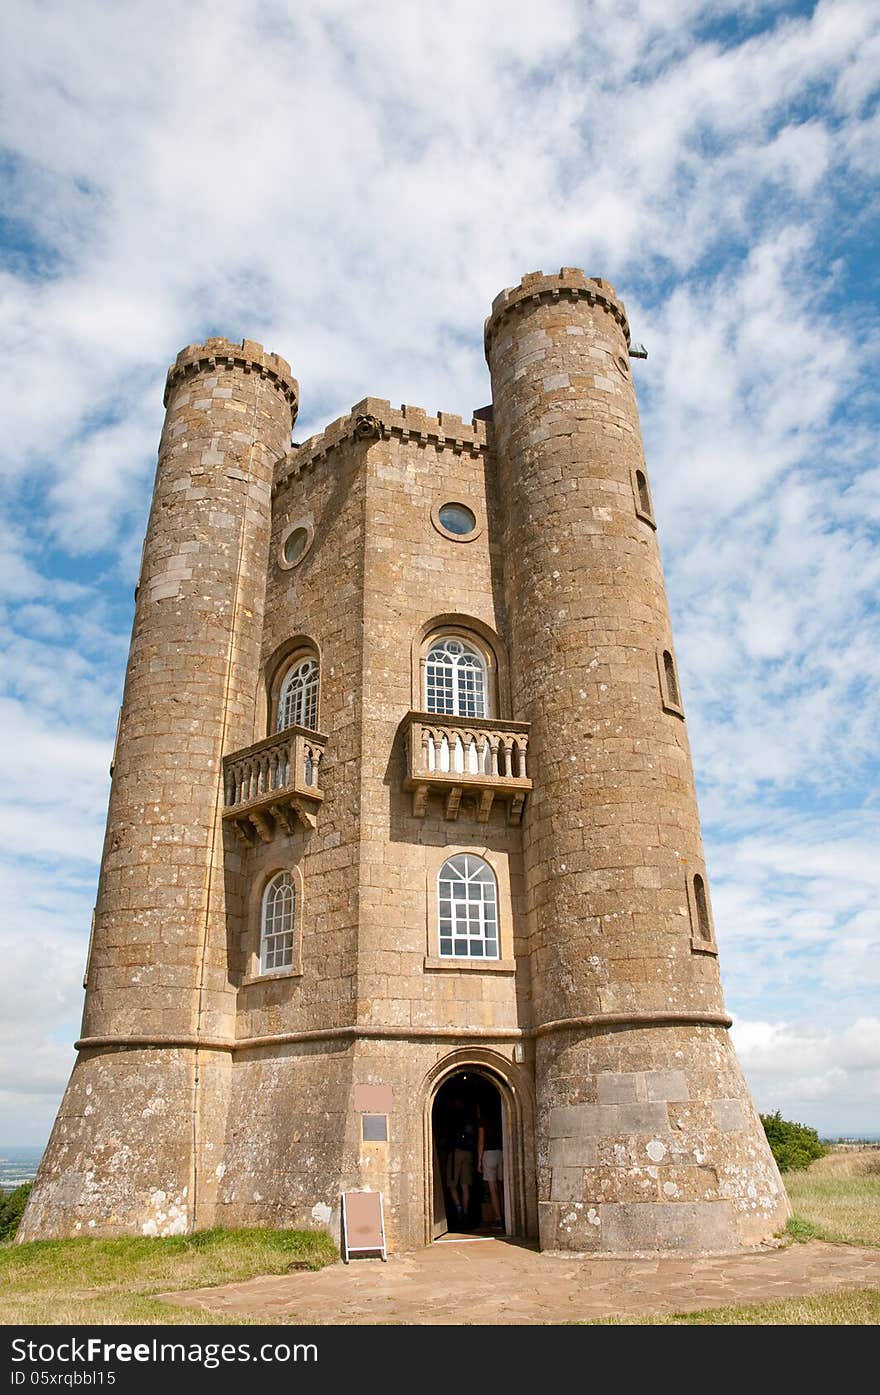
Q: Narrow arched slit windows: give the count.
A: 3